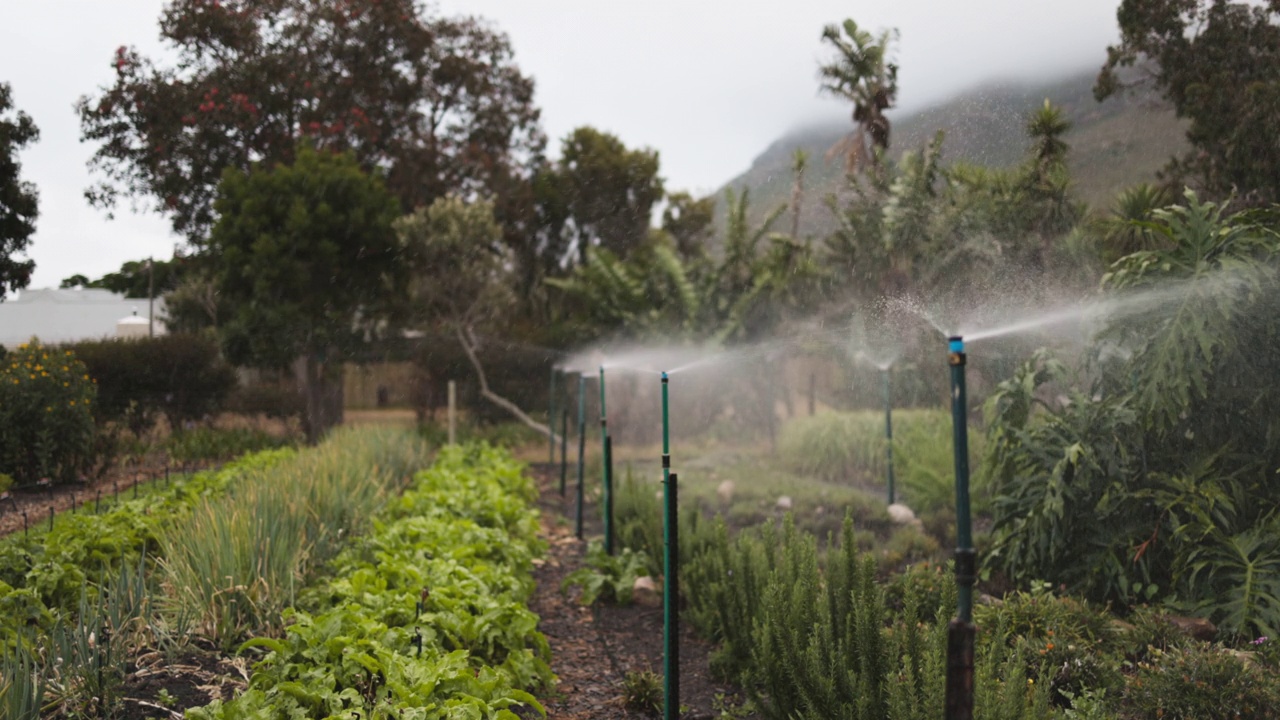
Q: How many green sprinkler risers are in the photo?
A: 7